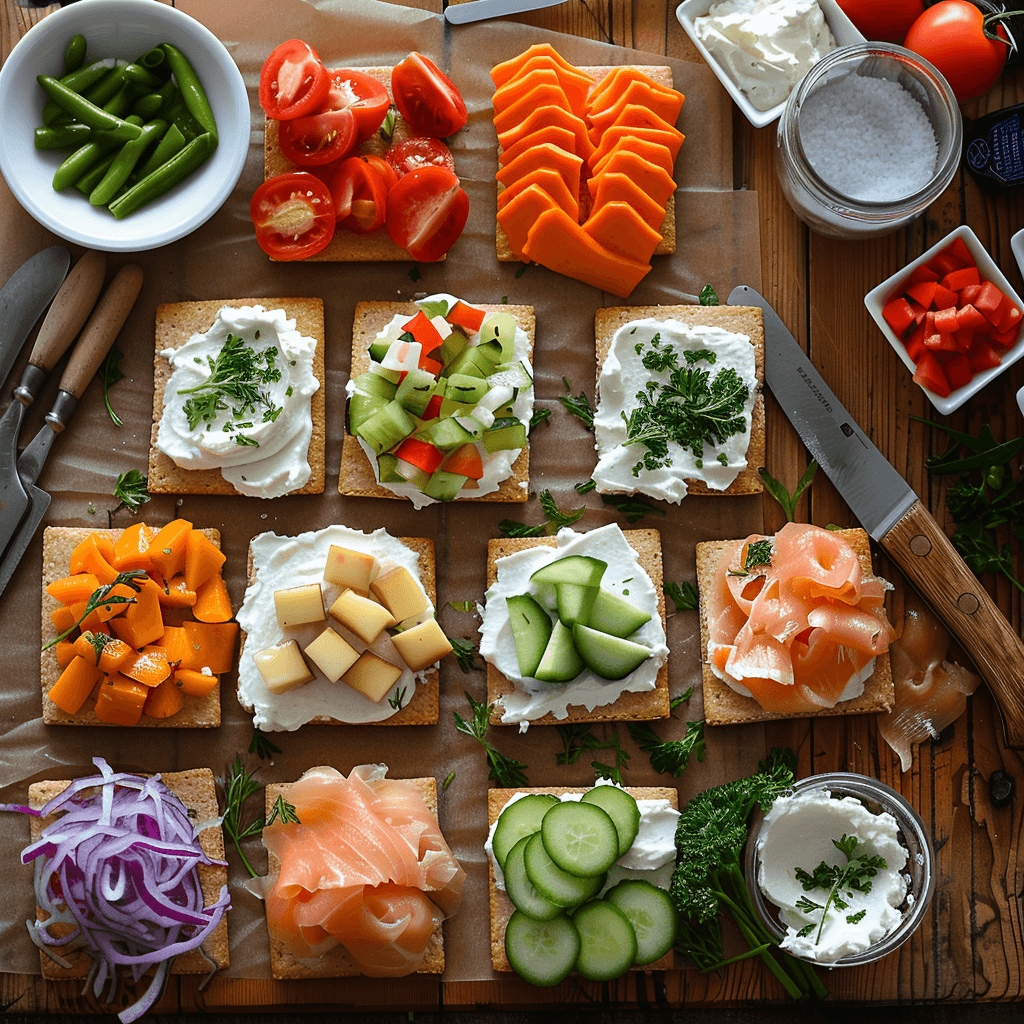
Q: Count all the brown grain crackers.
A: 12